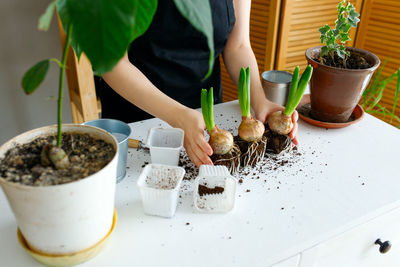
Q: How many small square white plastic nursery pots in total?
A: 3